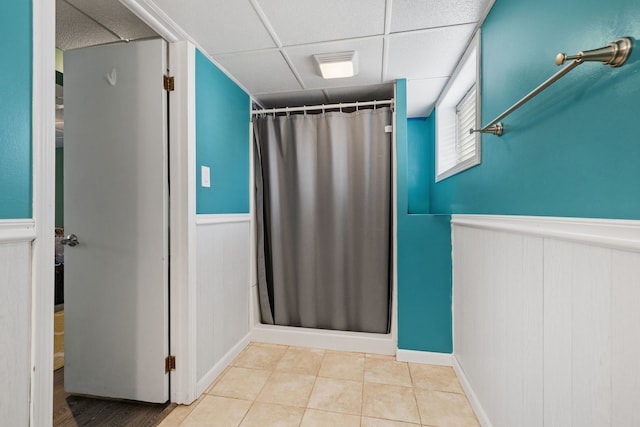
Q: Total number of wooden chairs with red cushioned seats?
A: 0